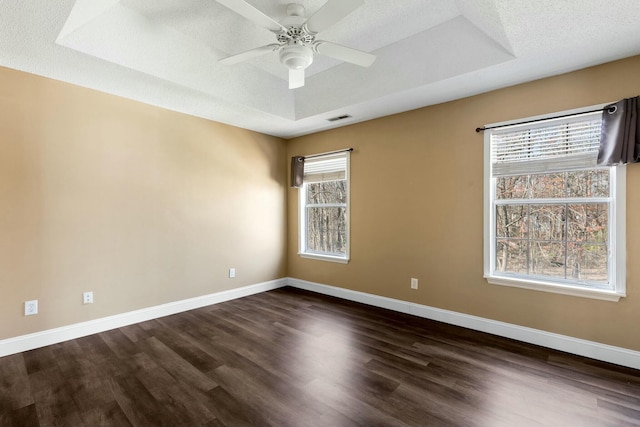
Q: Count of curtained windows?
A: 2